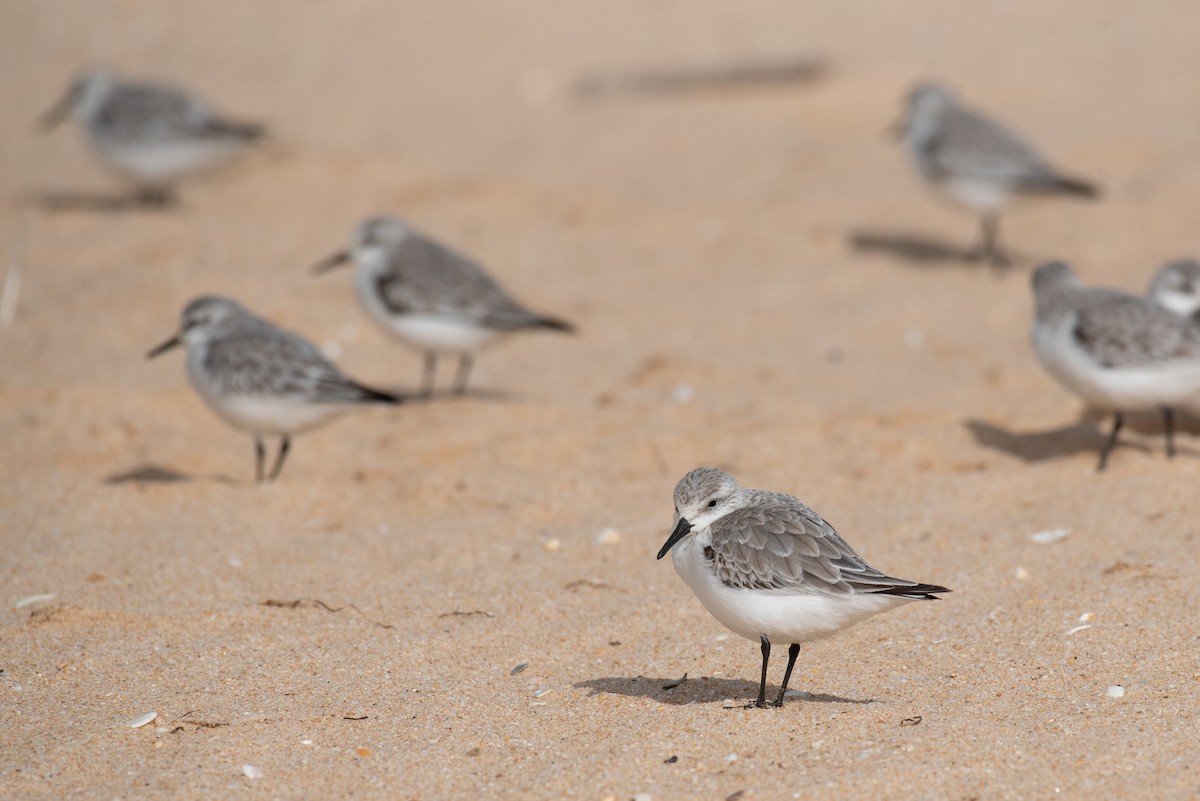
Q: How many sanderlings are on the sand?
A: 7